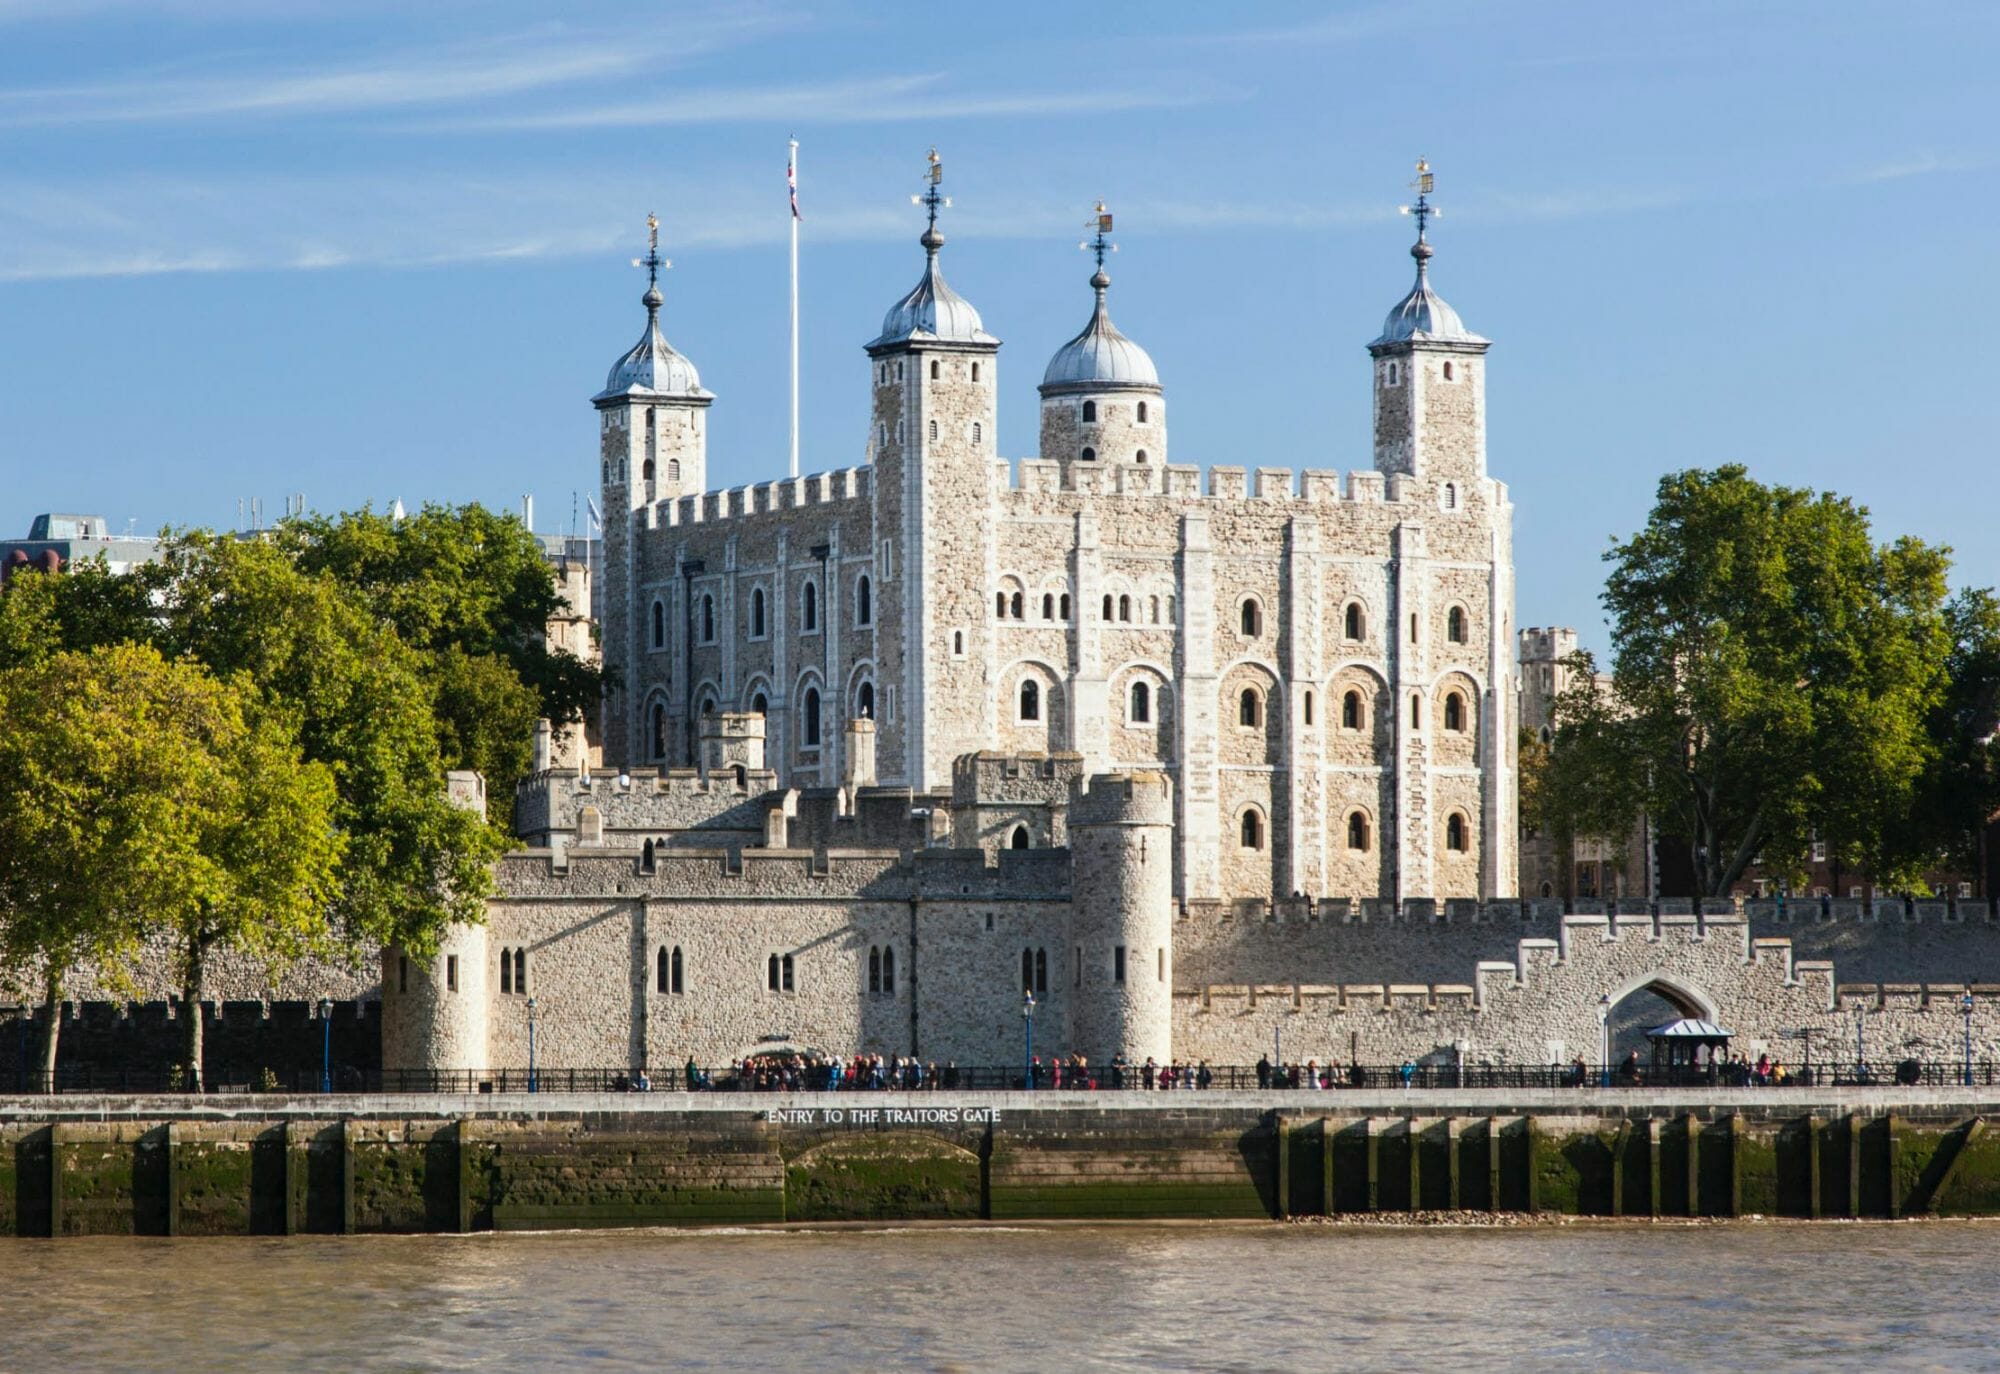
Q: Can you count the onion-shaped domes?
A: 4